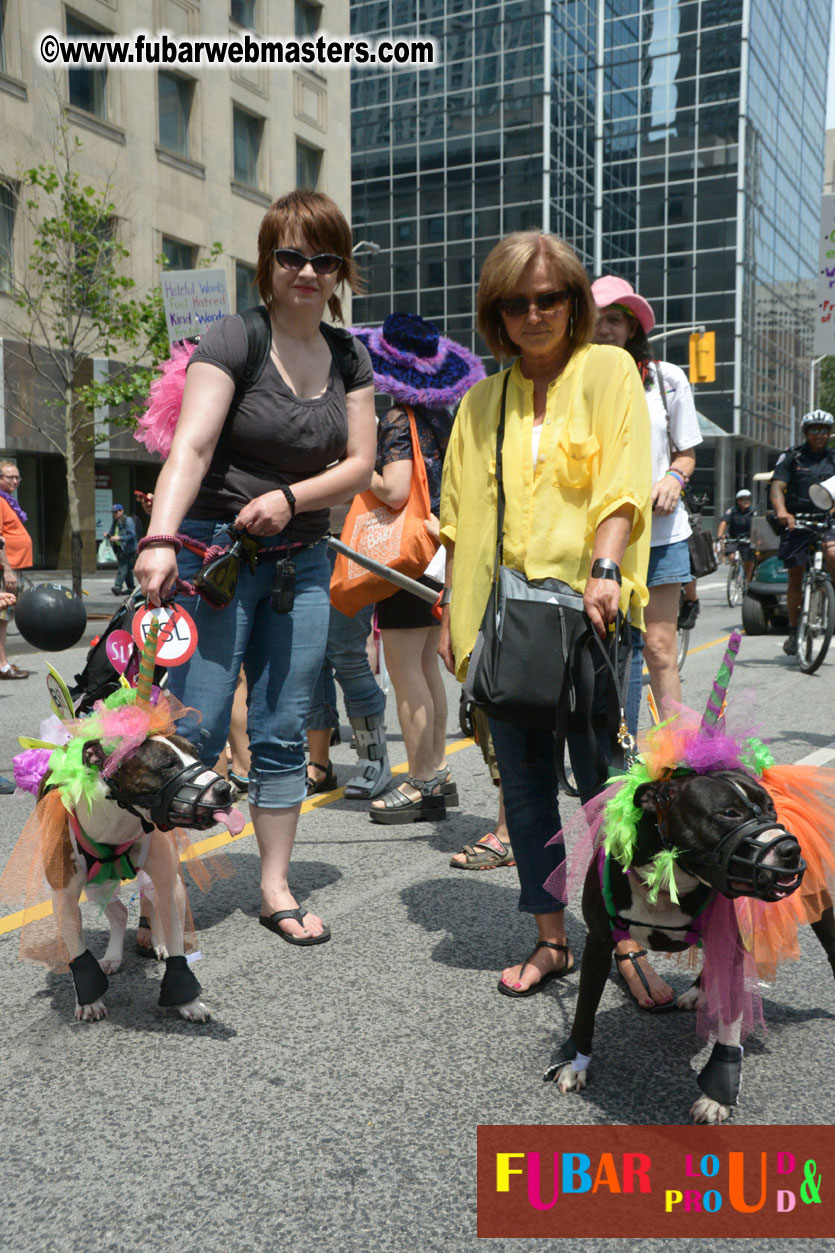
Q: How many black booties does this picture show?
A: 4